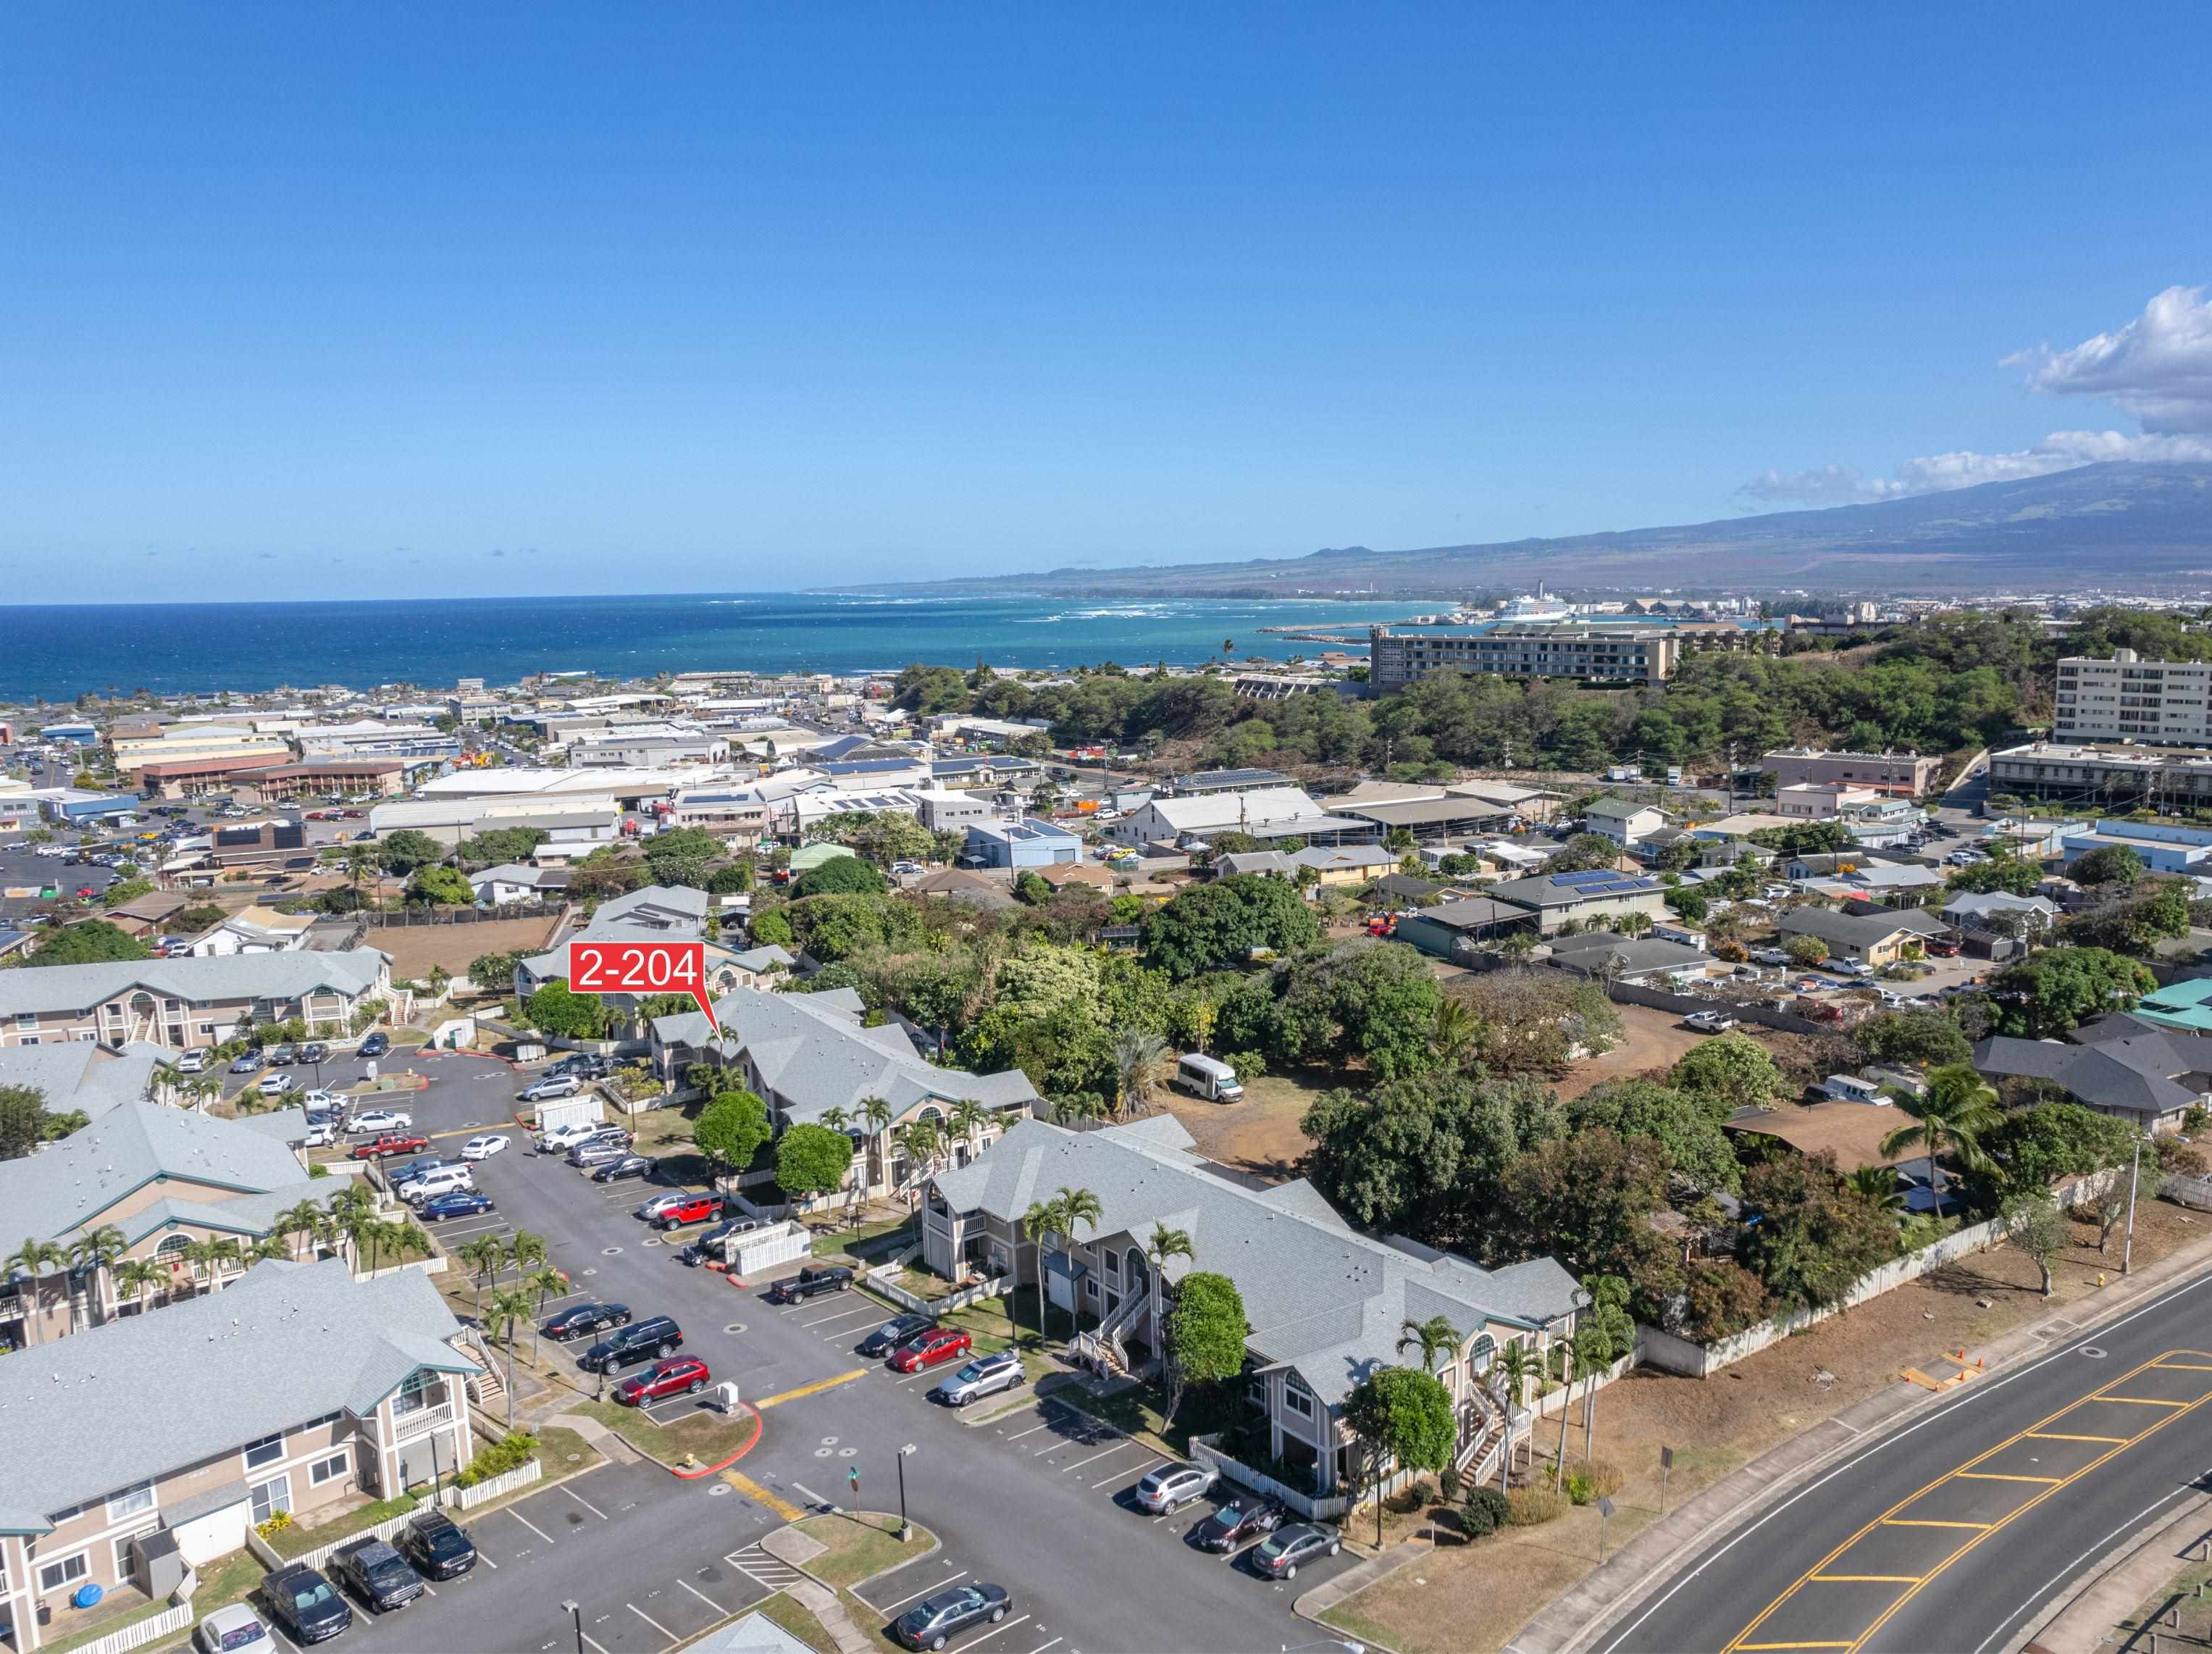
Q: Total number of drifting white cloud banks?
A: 2